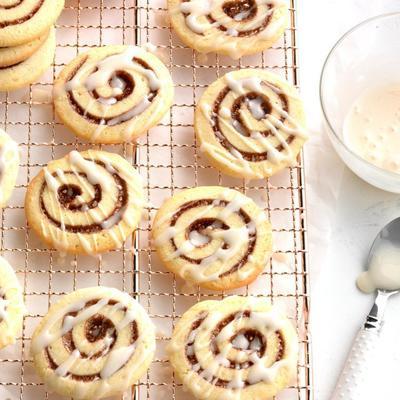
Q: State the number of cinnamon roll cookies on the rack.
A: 12